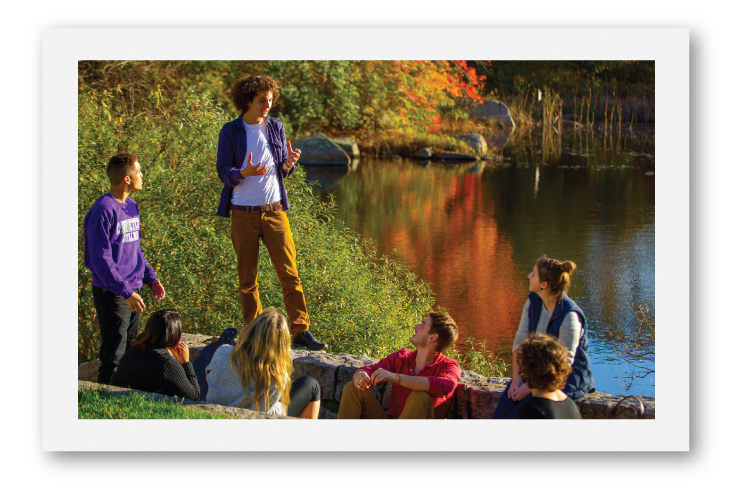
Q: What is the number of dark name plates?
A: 0